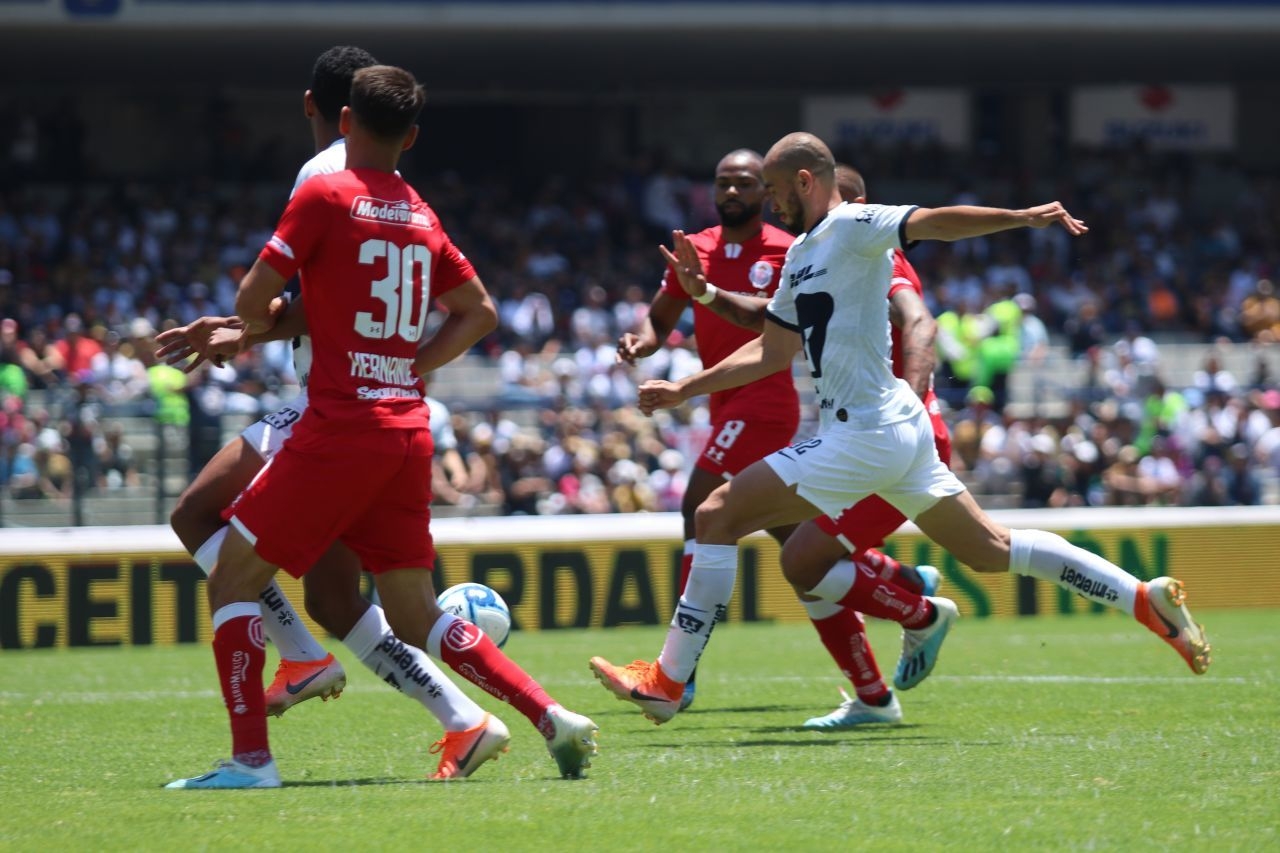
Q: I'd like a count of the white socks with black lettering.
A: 4